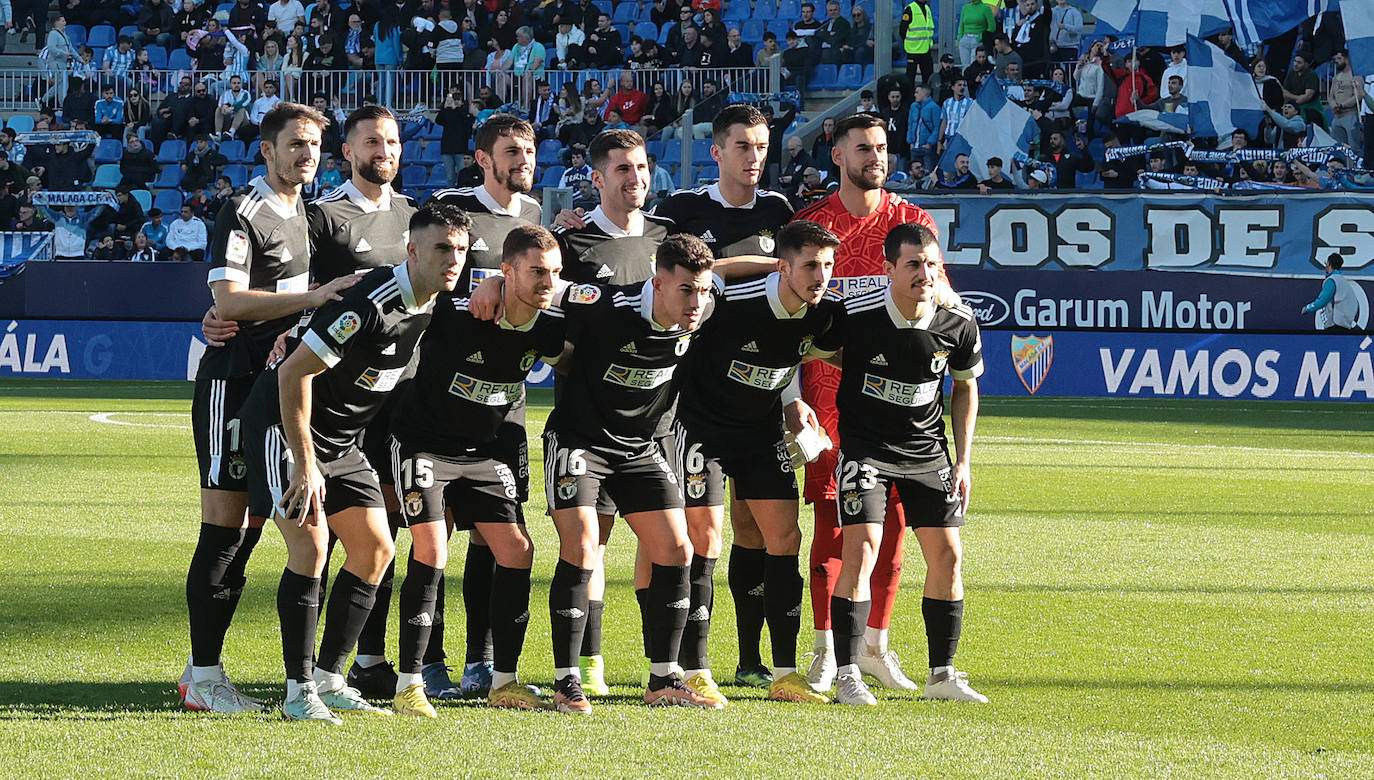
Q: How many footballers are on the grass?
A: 11